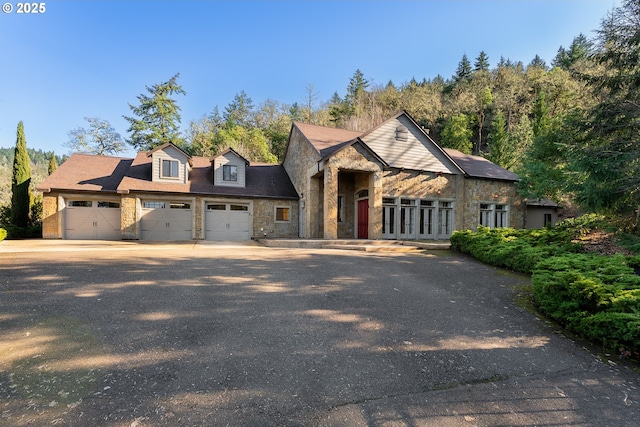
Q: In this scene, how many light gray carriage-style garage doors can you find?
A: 3